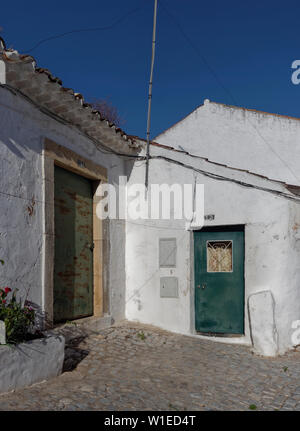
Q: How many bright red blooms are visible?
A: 2